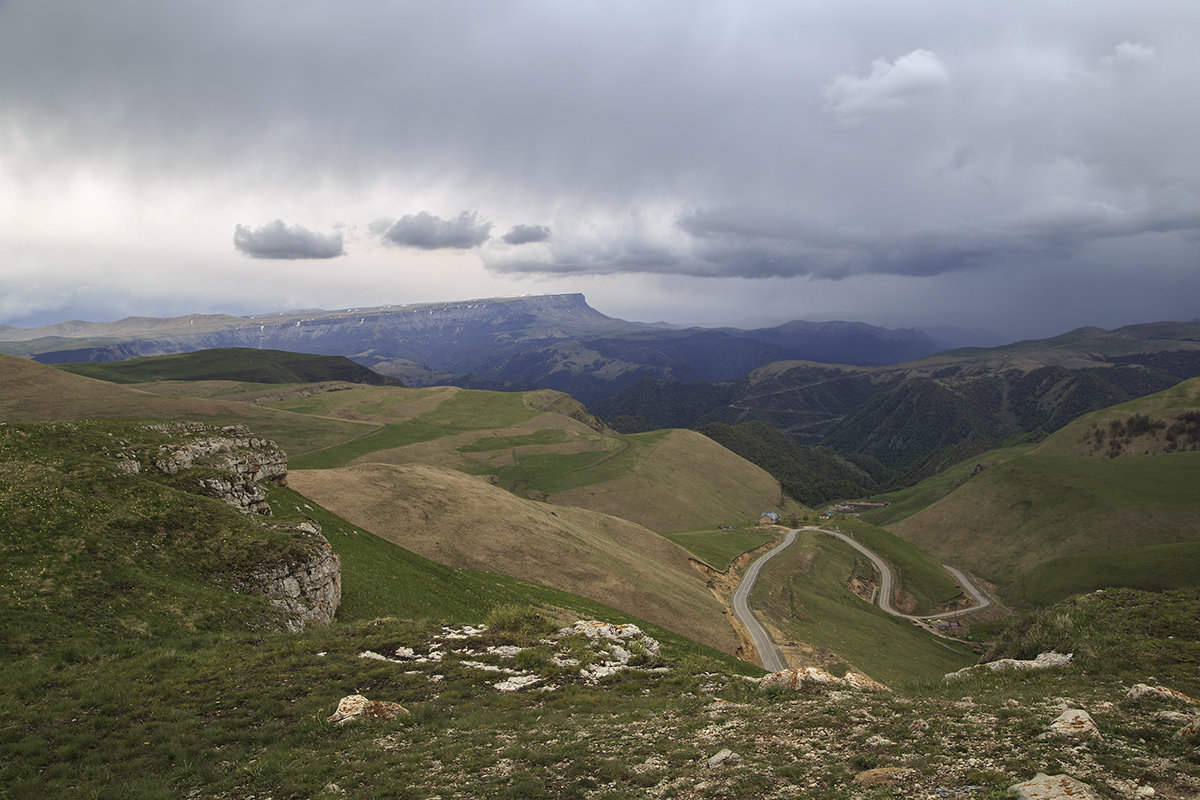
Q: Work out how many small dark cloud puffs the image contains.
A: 3